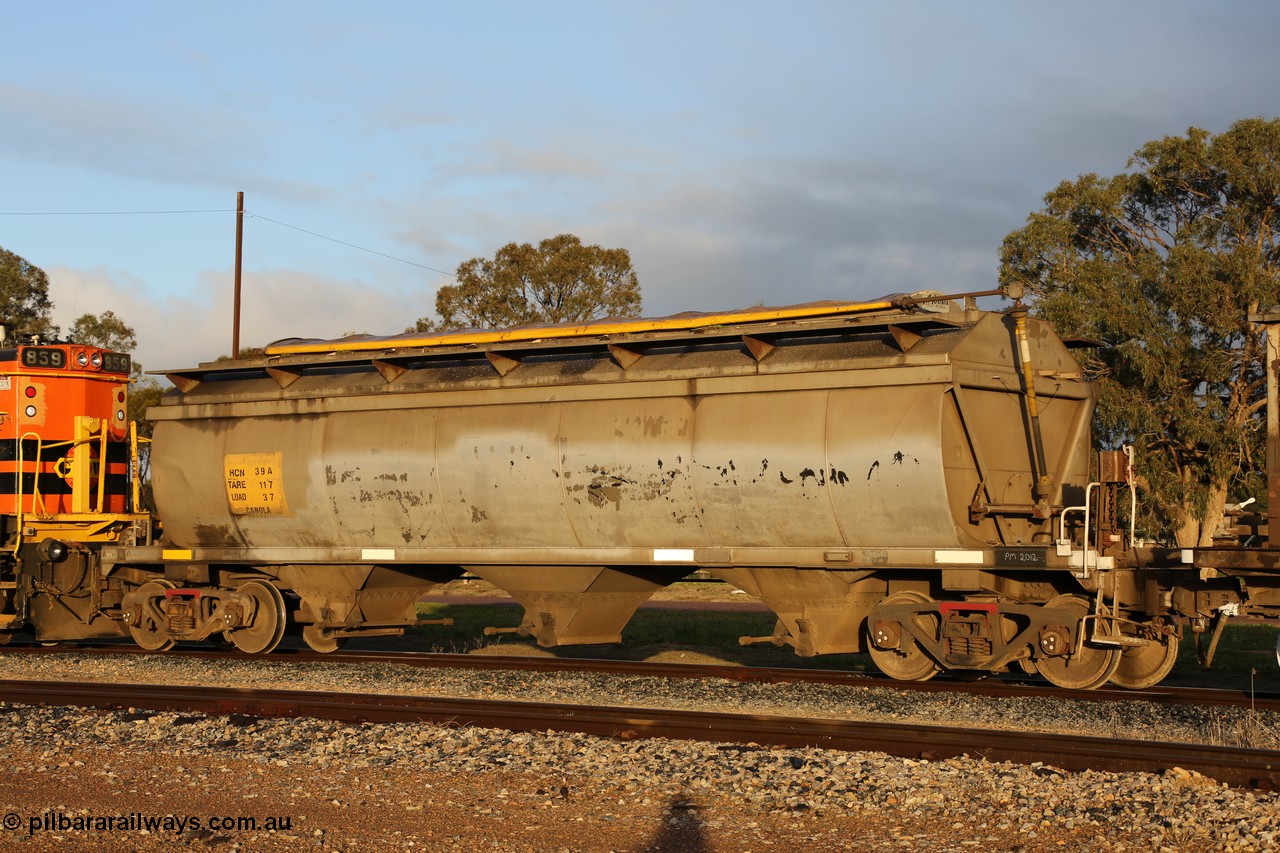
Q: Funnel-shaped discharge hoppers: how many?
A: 3